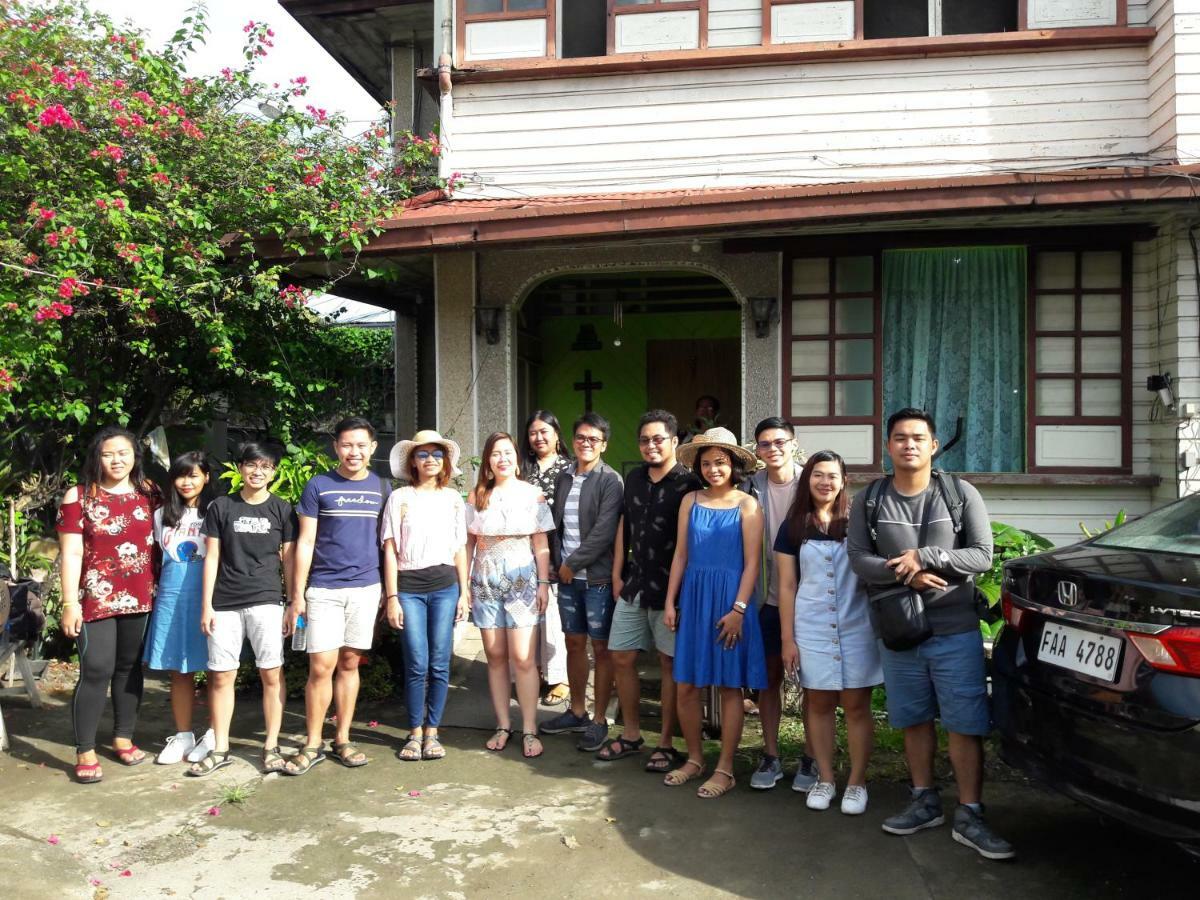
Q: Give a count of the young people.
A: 13